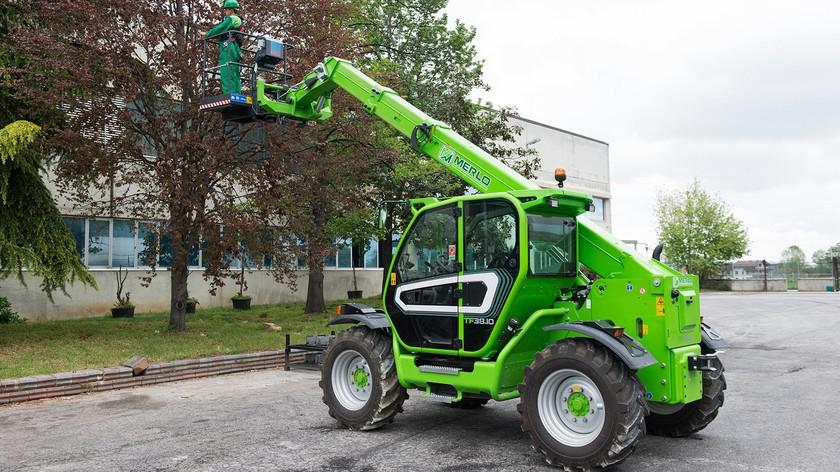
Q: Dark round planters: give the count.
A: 4